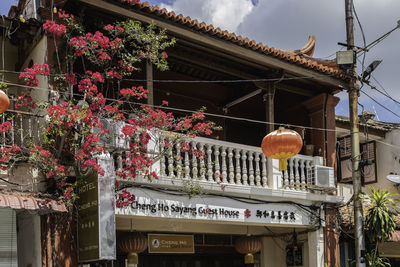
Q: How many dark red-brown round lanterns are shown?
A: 2